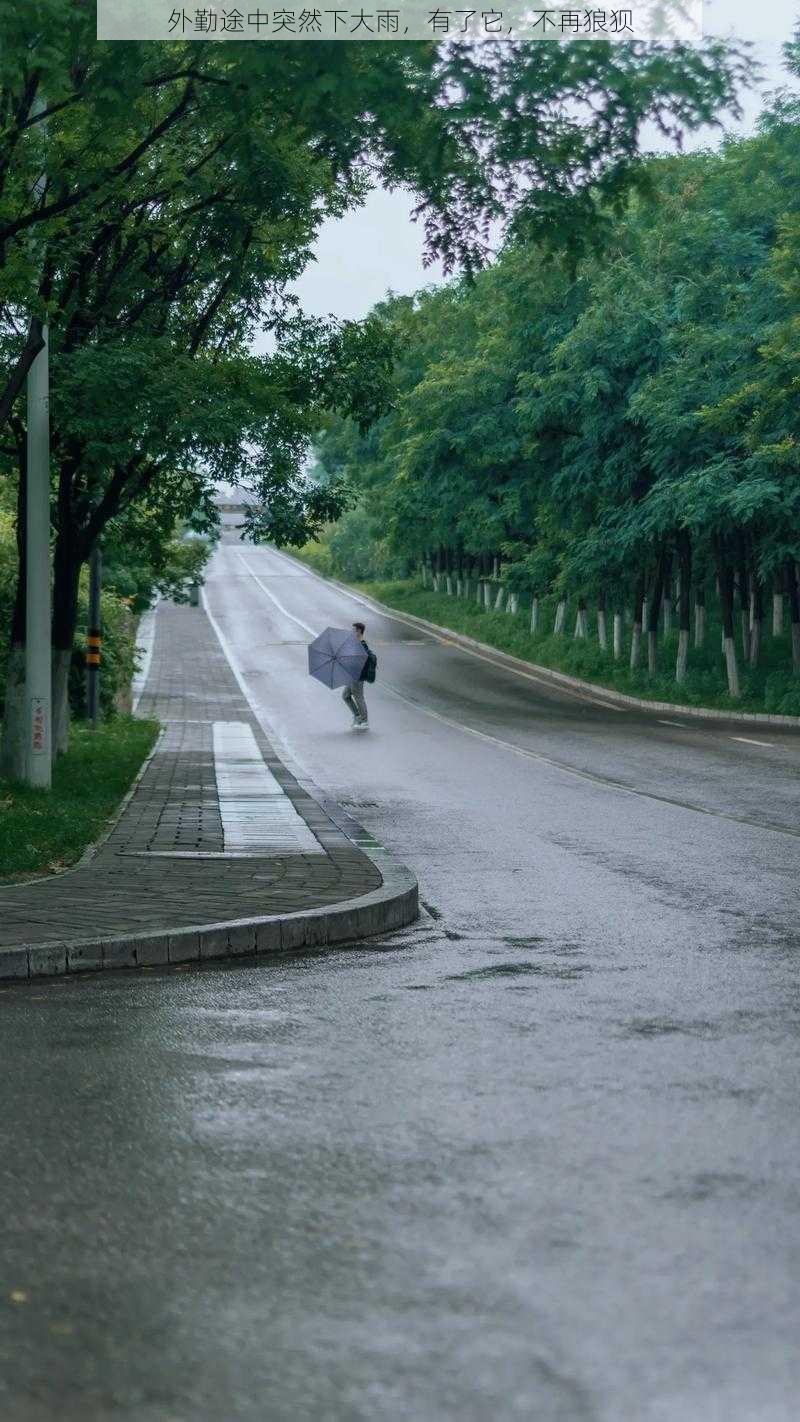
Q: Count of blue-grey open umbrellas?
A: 1